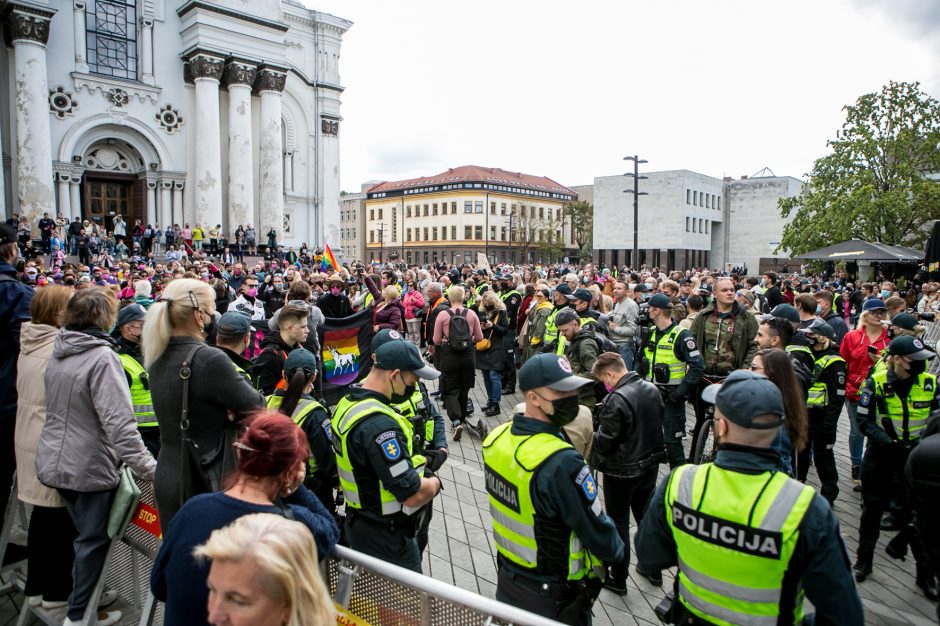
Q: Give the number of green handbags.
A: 1